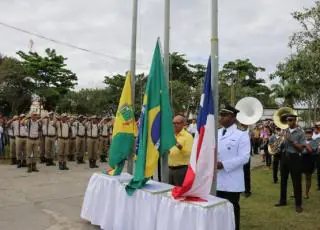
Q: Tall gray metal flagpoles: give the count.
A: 3